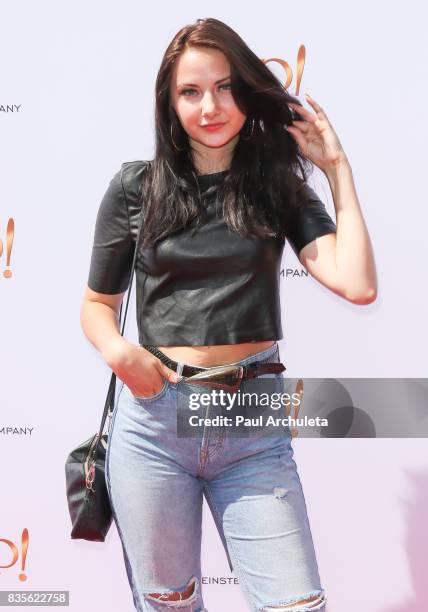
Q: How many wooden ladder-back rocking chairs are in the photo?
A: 0